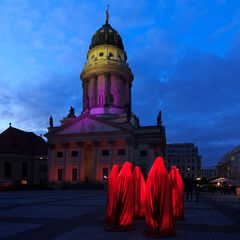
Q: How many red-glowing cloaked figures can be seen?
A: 5